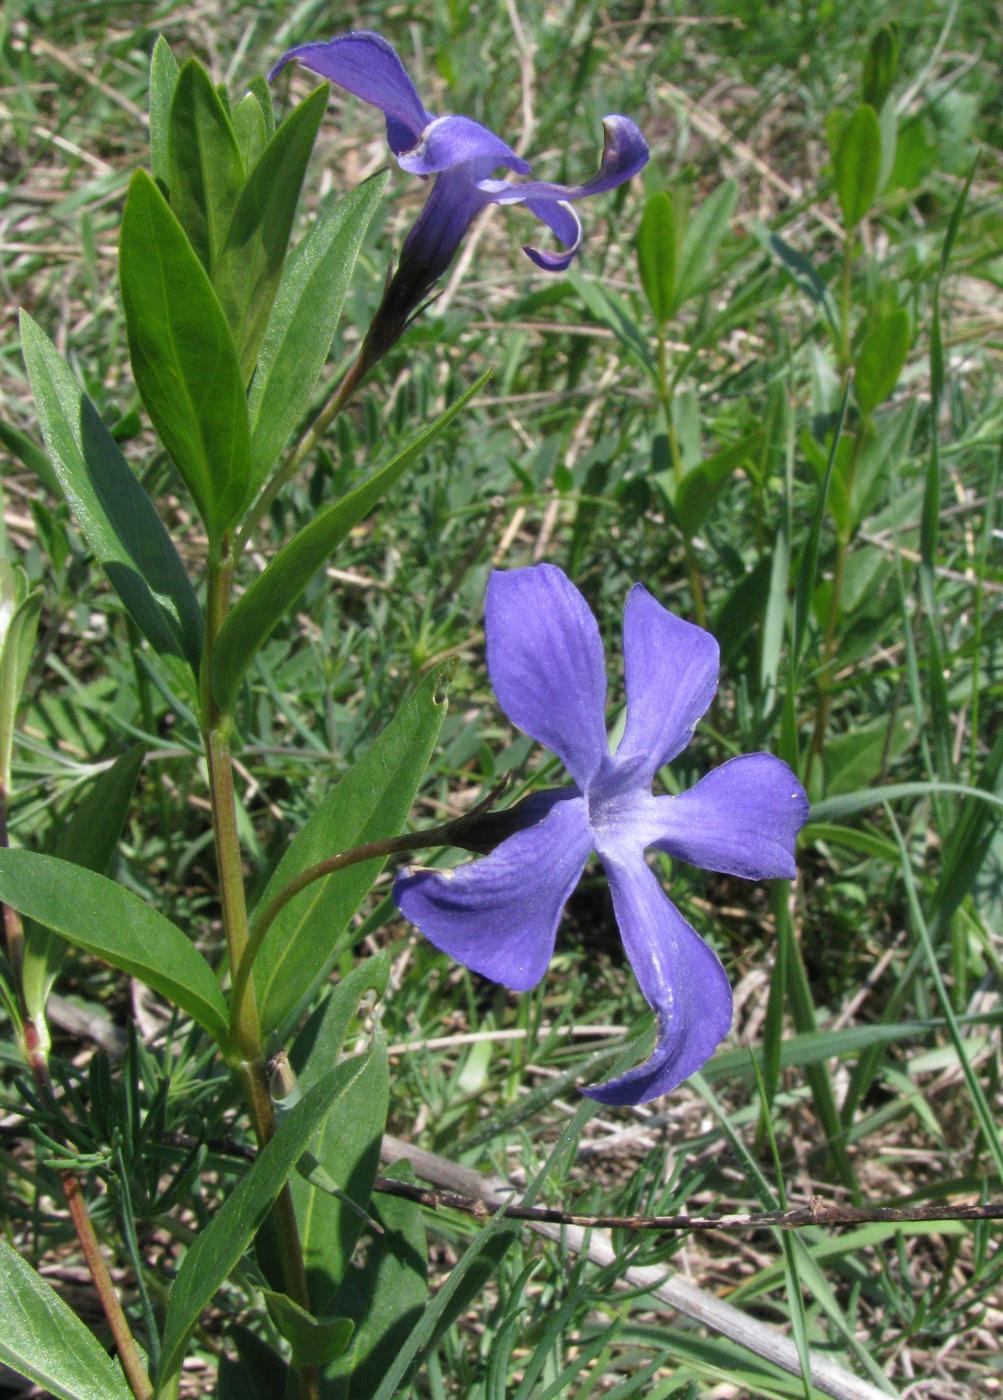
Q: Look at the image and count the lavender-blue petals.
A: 10